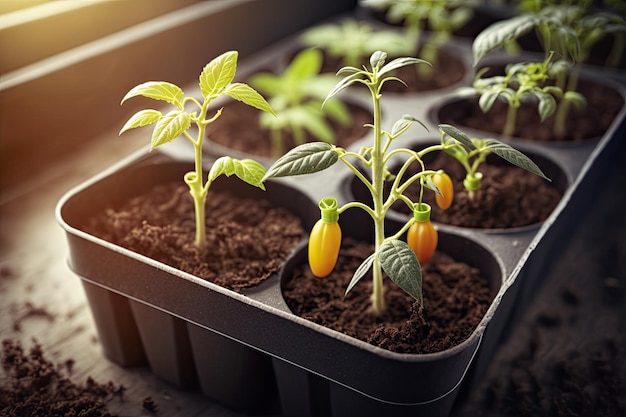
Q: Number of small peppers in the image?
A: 3